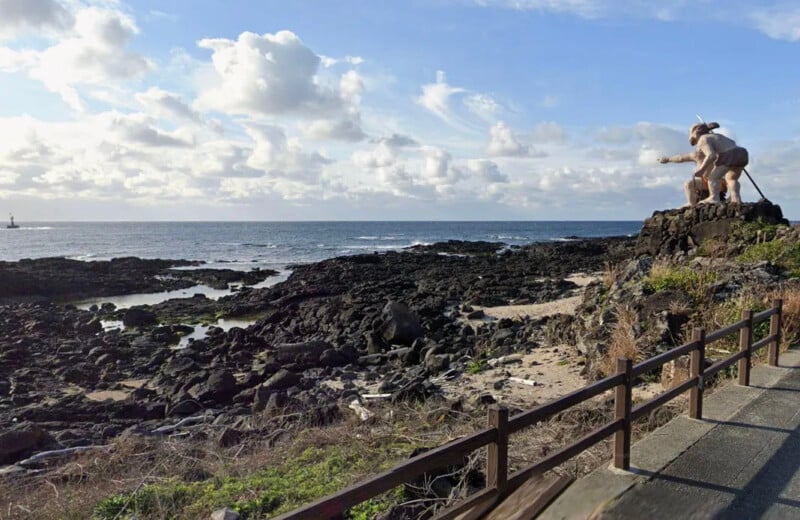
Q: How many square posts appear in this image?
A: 5